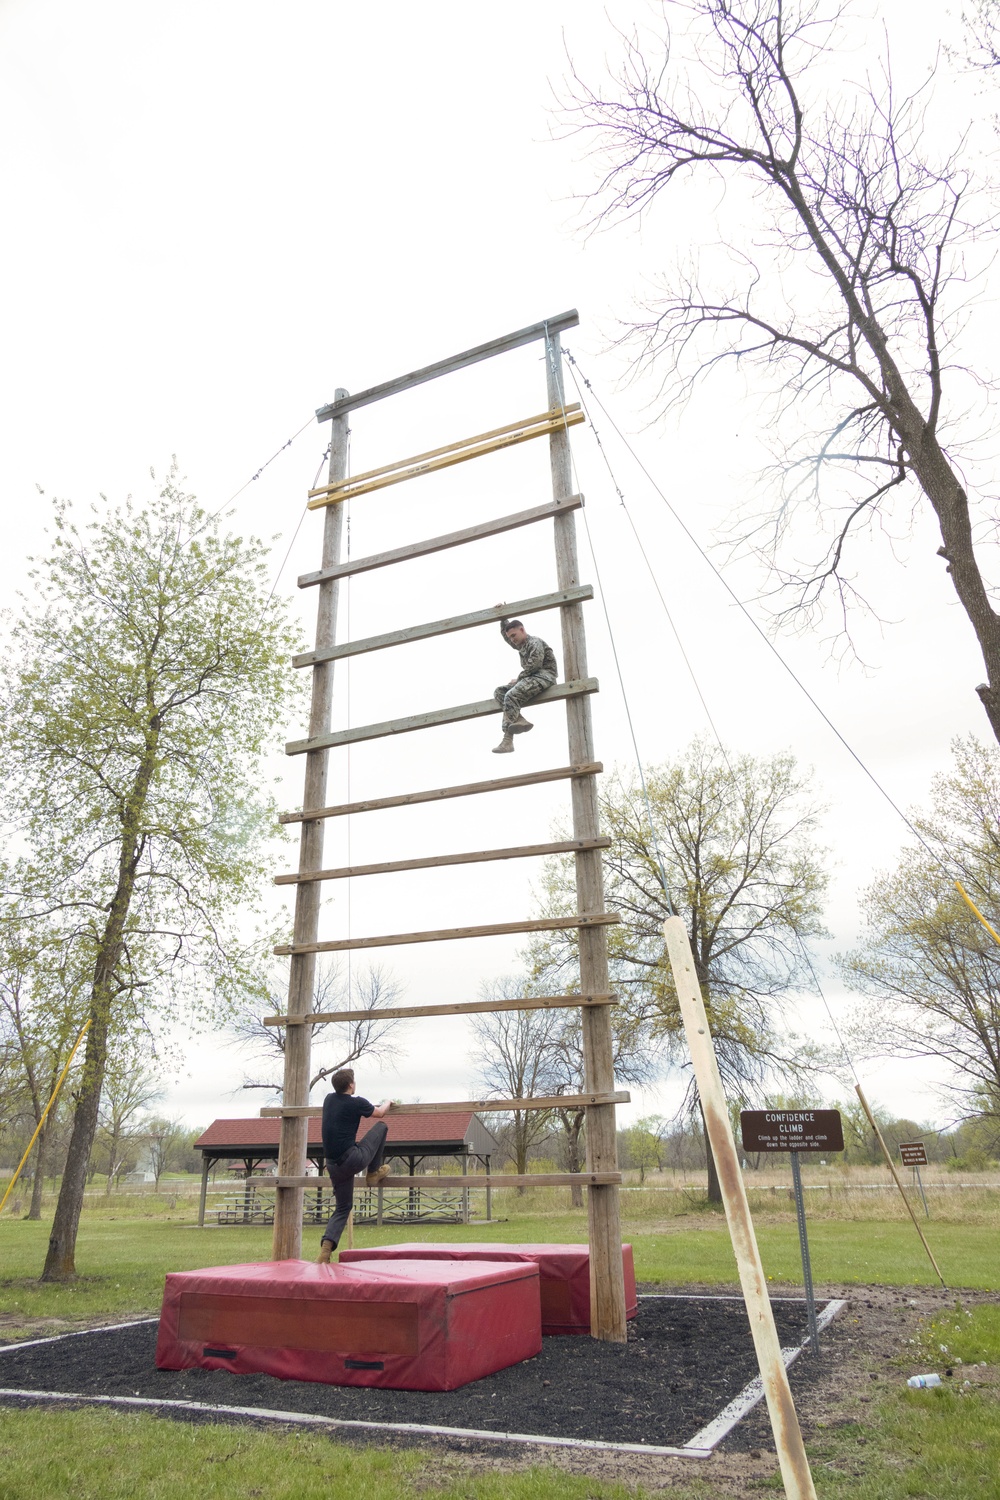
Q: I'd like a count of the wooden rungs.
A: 12